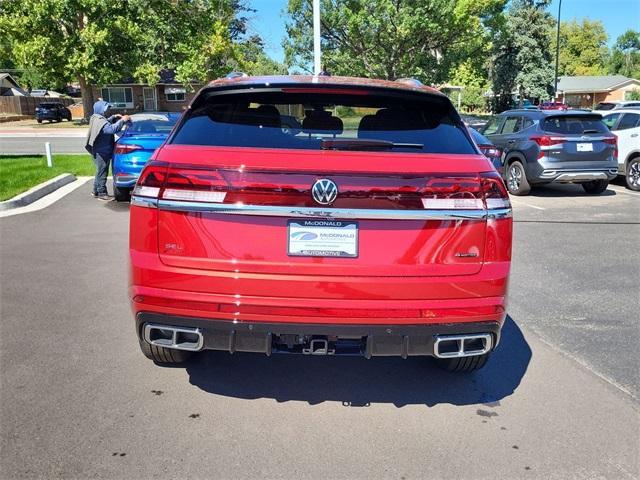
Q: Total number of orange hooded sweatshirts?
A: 0